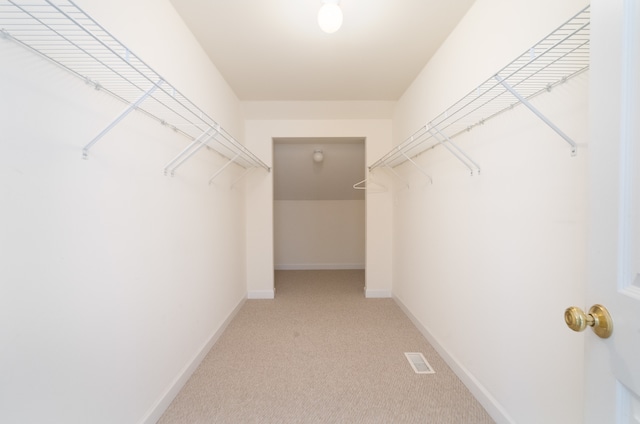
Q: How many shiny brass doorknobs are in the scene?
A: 1